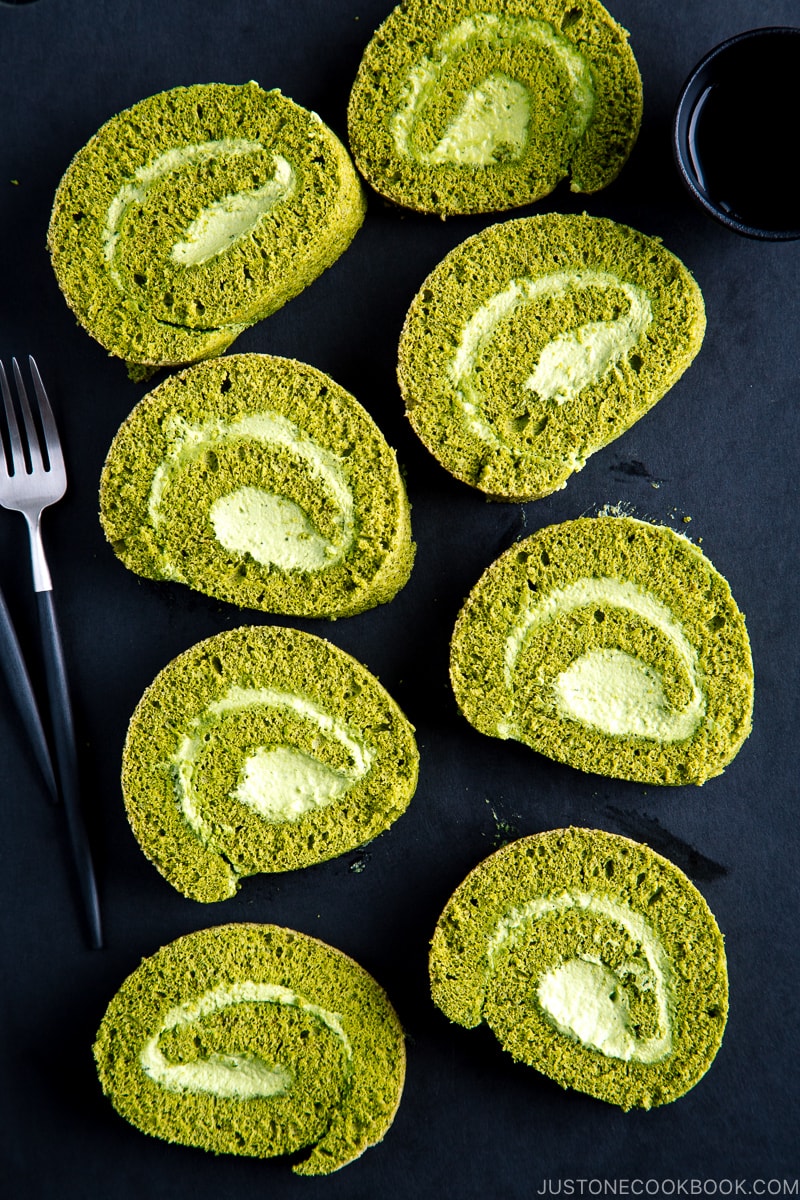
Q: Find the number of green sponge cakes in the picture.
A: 8